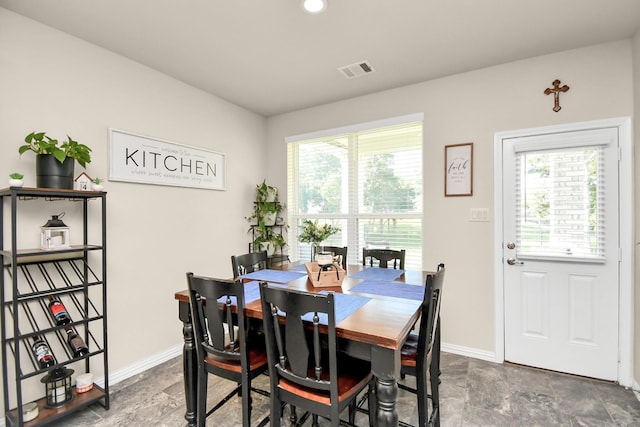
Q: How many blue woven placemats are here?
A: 6